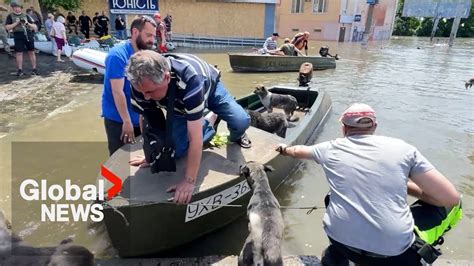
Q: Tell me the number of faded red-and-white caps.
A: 1